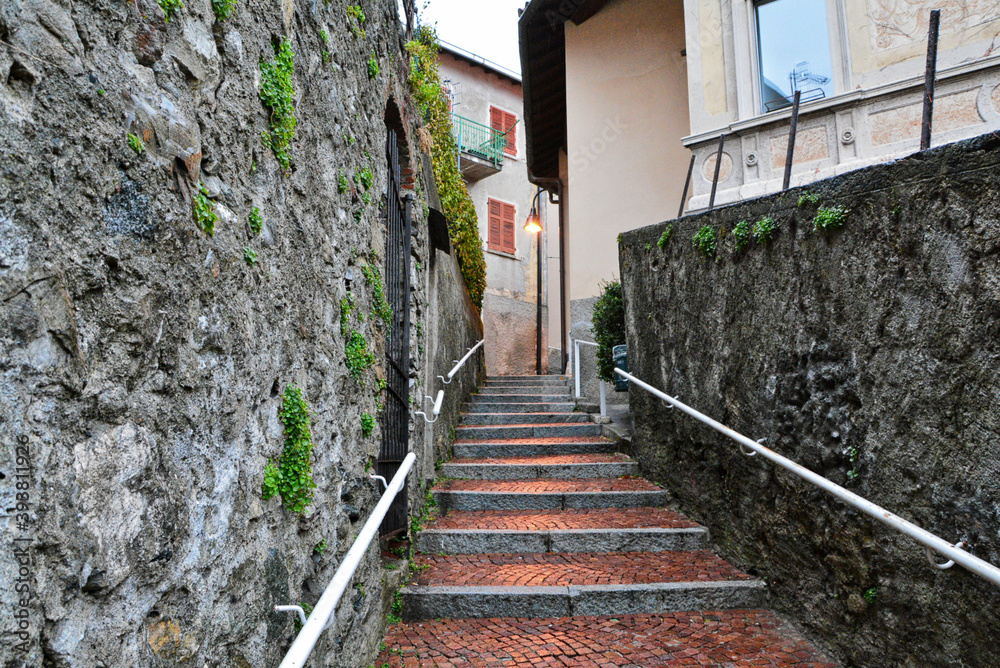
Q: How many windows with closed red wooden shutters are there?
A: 2